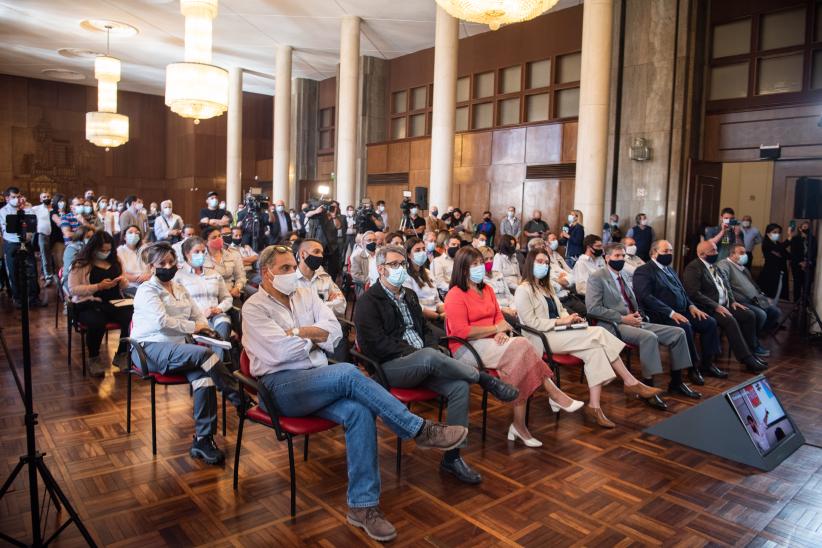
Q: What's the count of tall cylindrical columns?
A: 5